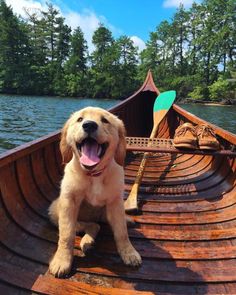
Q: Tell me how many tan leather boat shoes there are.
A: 2